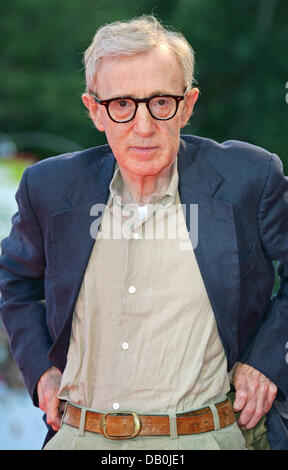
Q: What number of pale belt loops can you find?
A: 3